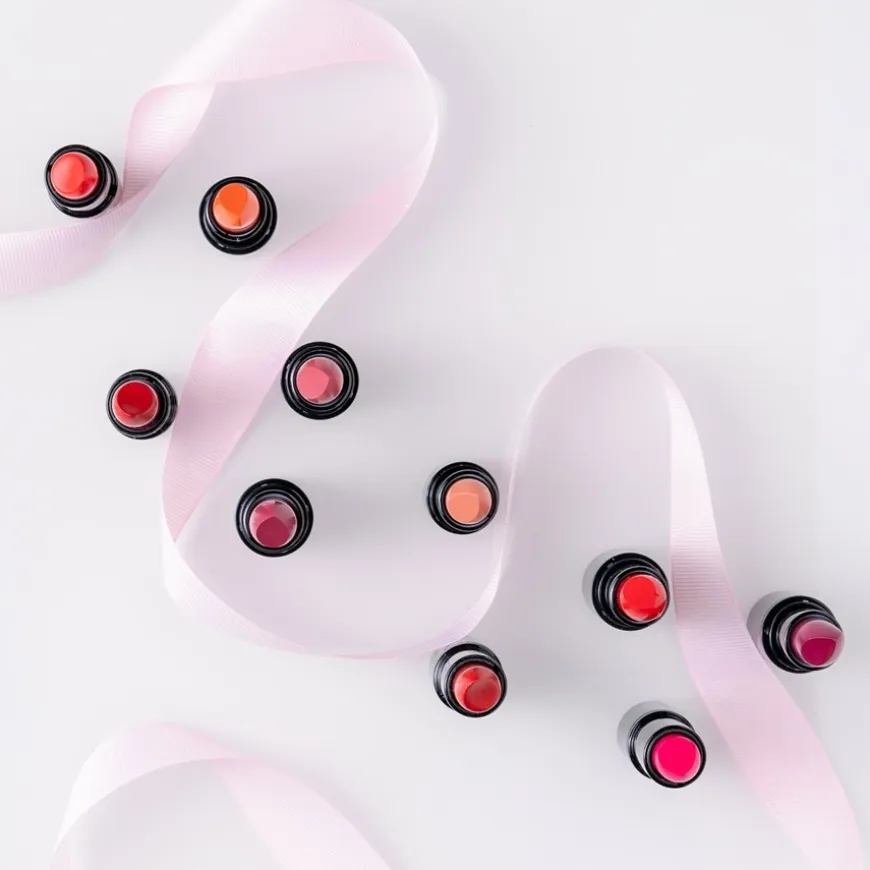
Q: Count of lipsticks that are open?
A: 10